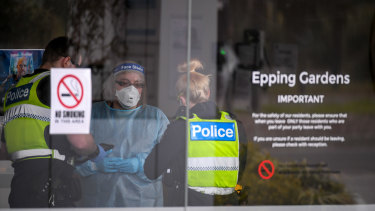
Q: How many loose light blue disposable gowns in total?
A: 1